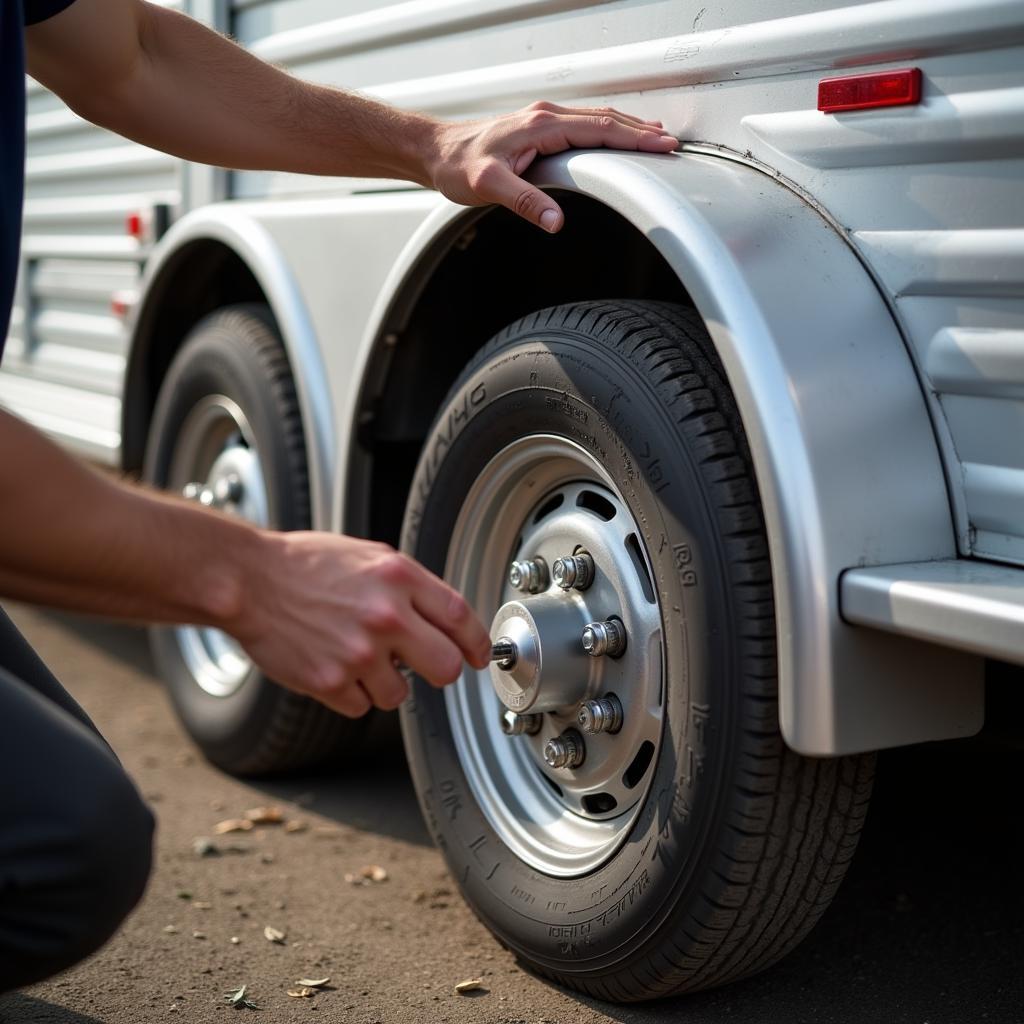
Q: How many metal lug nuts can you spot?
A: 6